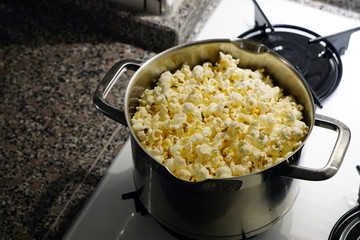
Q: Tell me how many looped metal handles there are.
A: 2